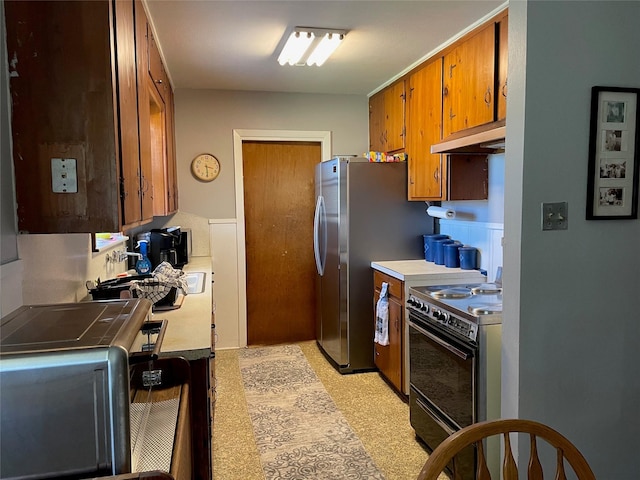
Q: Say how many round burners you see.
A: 3